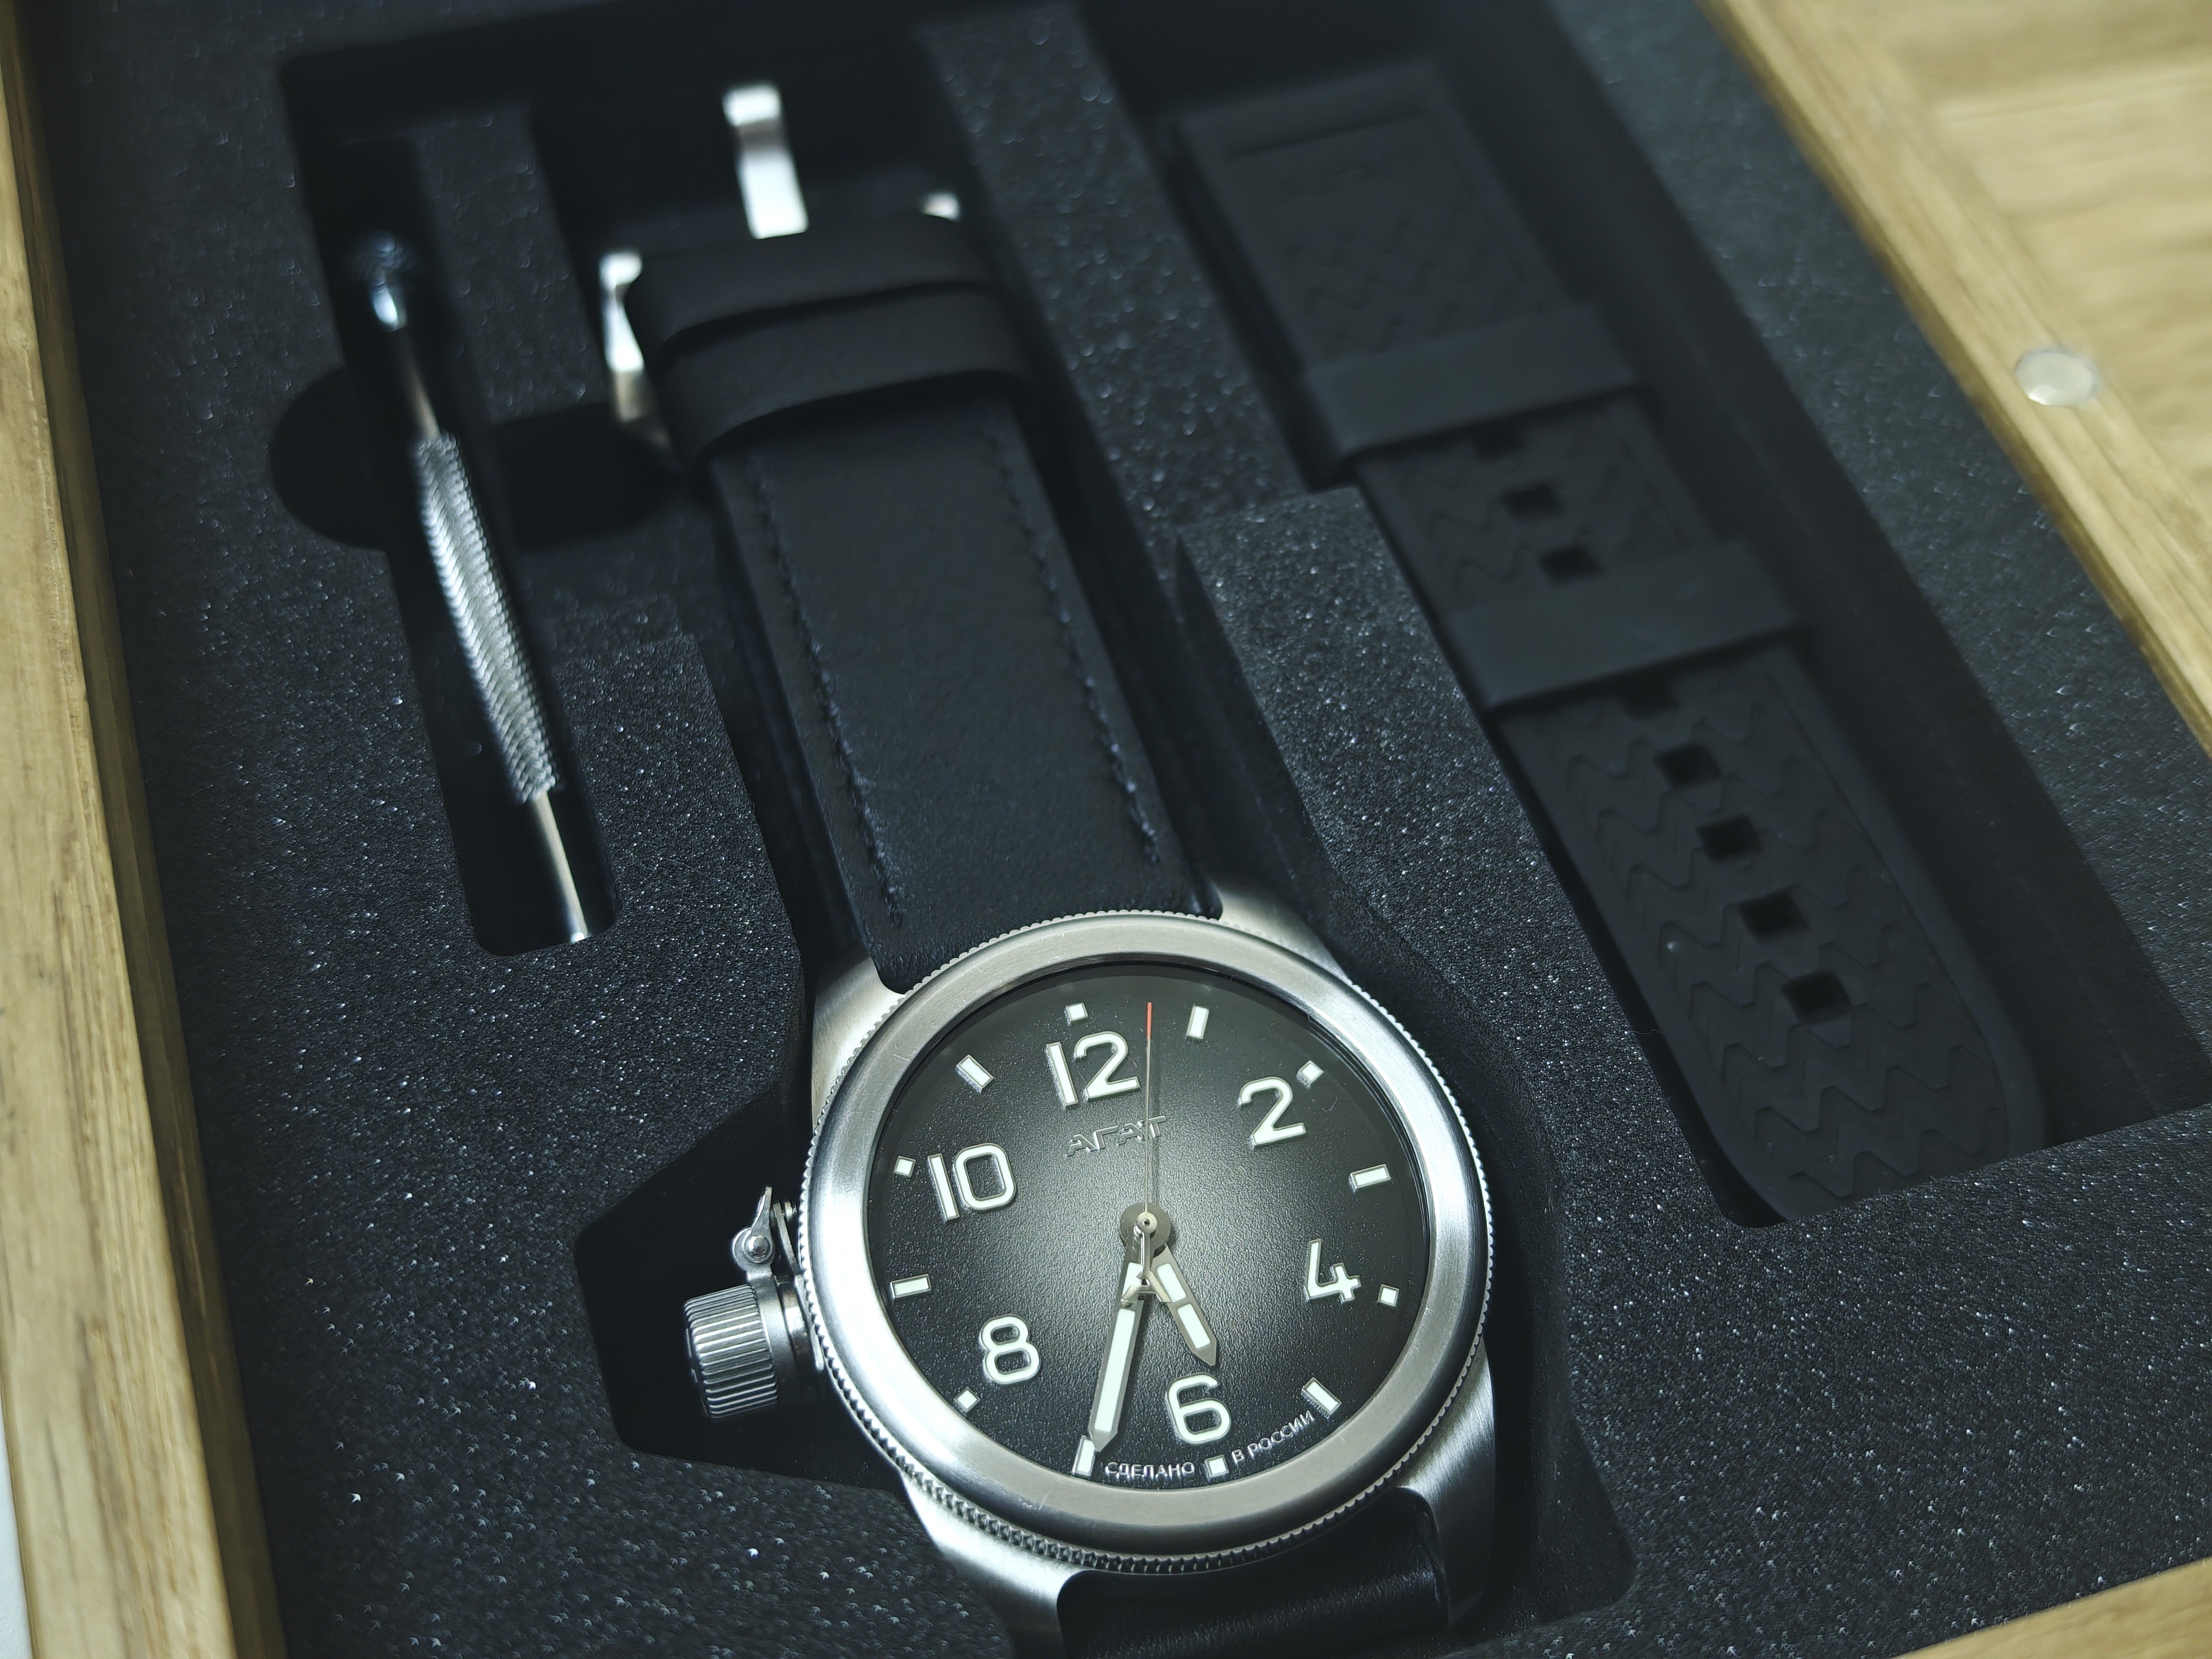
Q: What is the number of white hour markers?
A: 12